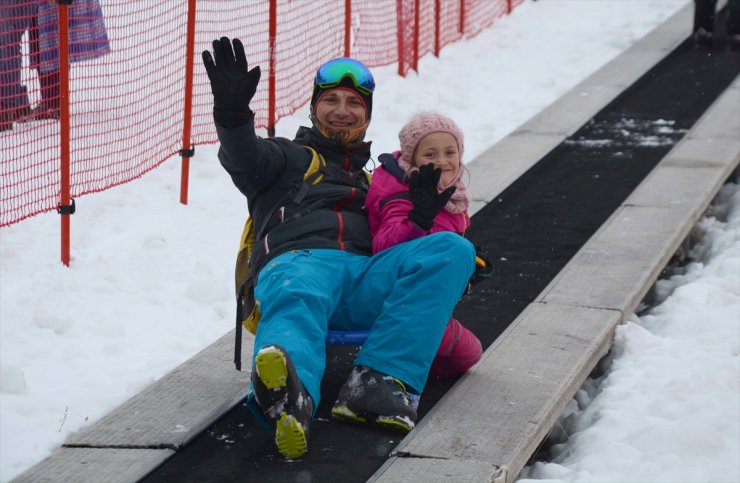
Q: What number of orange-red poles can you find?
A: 9